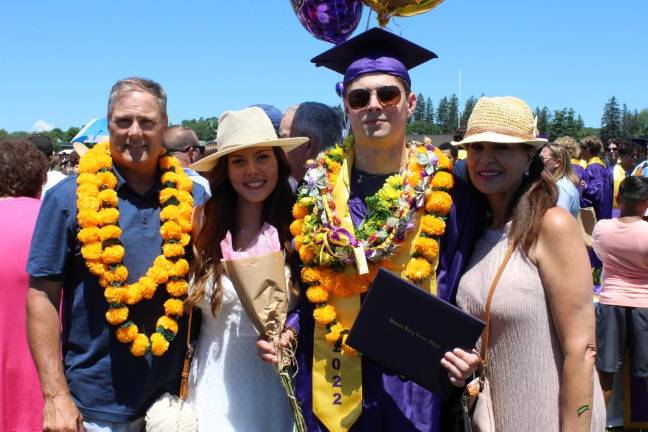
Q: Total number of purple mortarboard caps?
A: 1